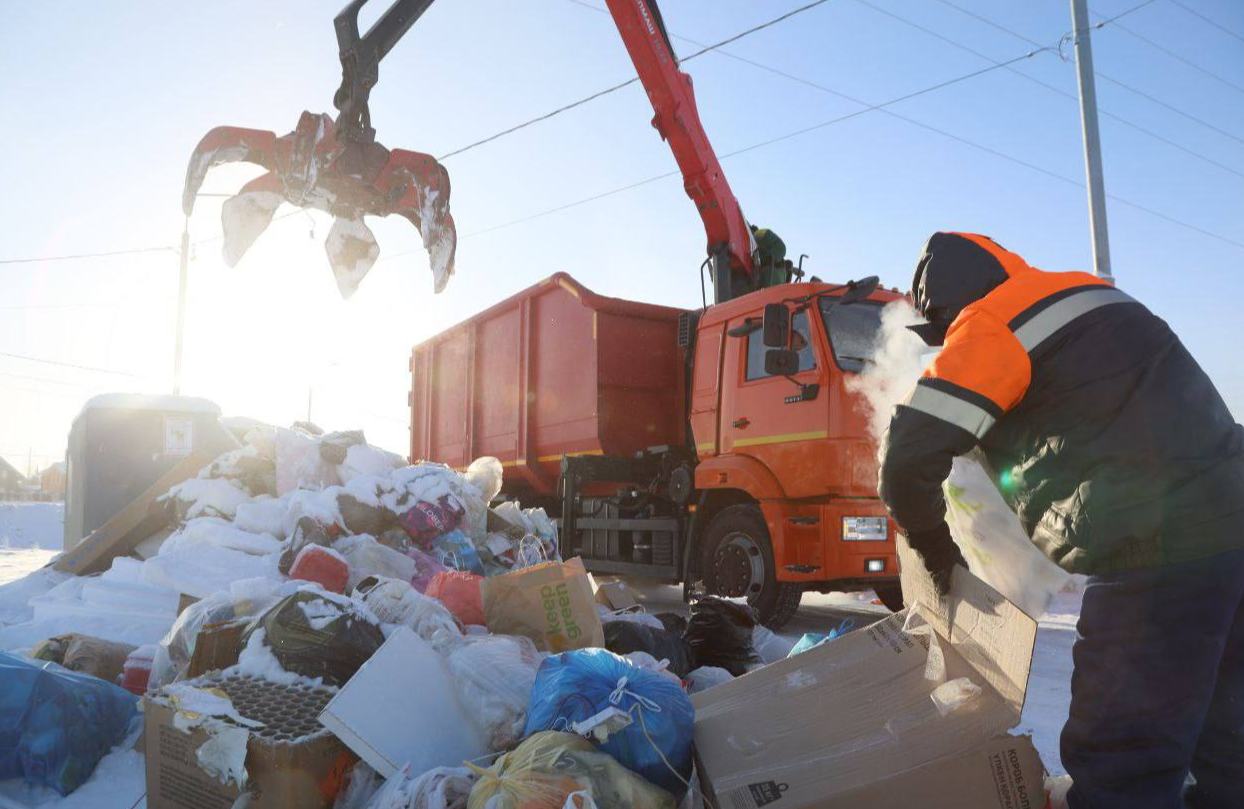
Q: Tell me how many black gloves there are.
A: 1